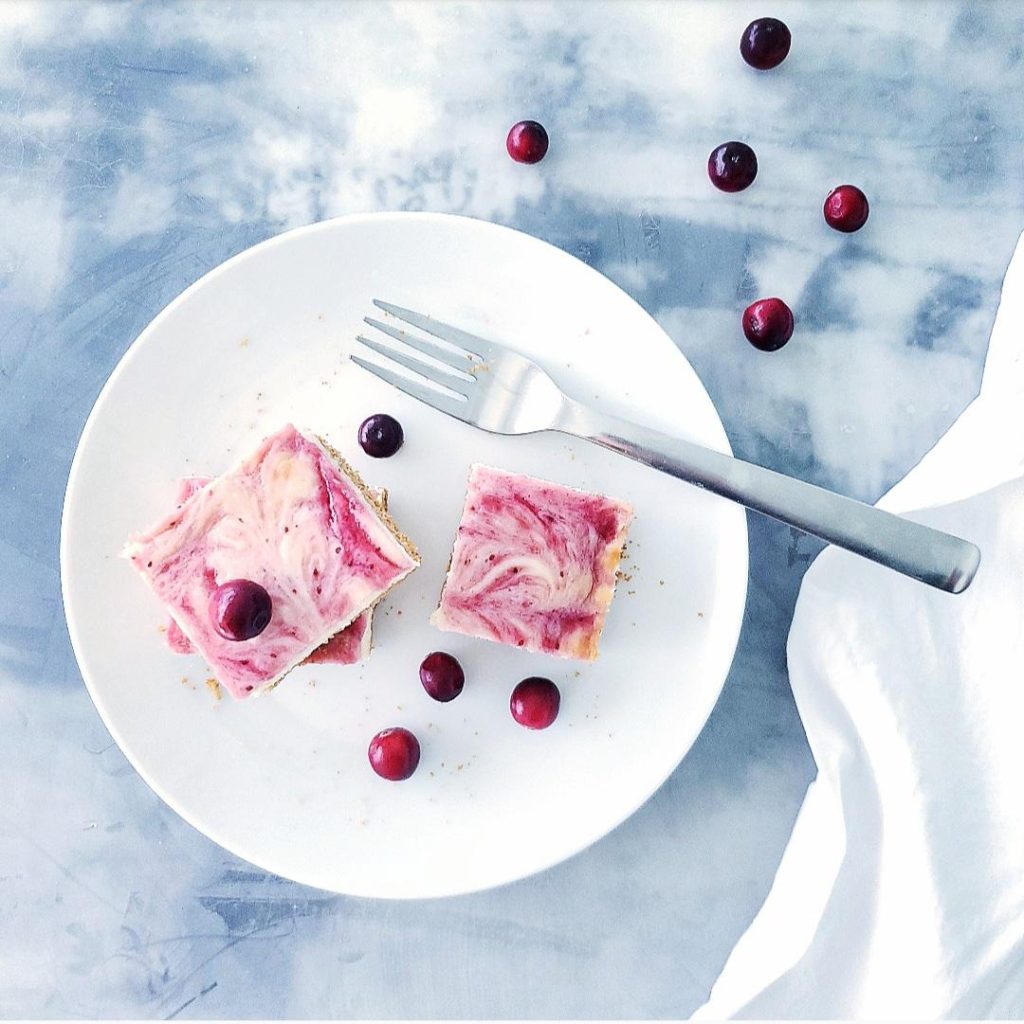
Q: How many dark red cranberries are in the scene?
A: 10